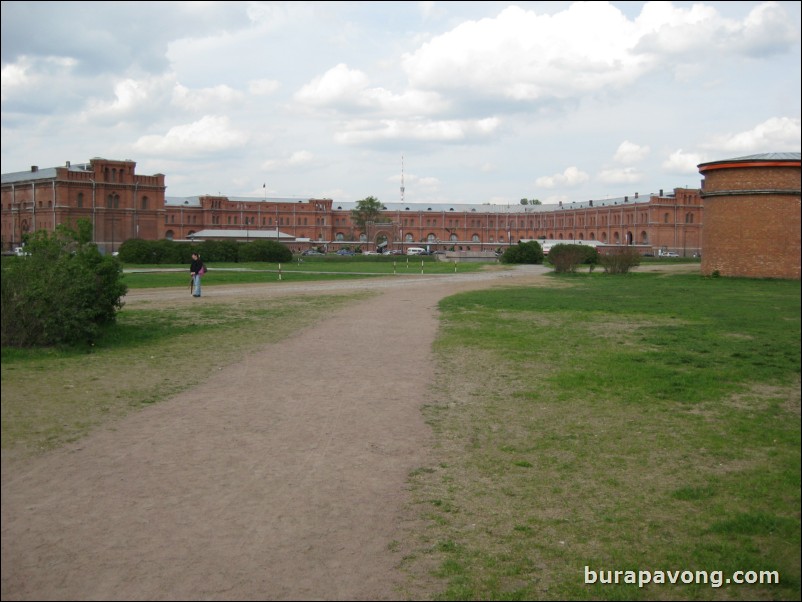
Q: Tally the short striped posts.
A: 6